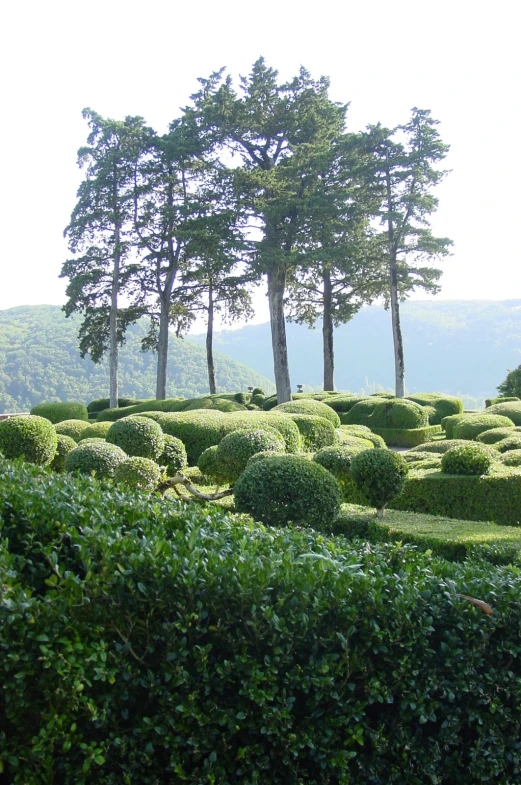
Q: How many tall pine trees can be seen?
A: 6